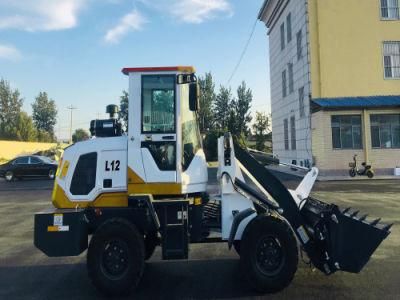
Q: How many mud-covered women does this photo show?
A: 0